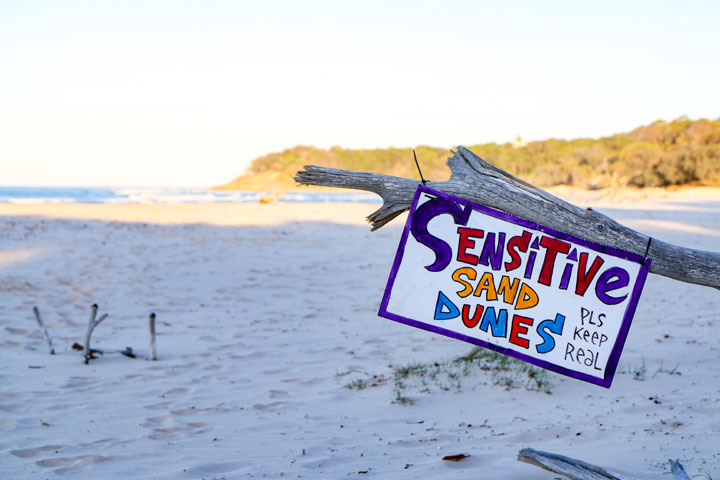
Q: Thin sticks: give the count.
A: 3